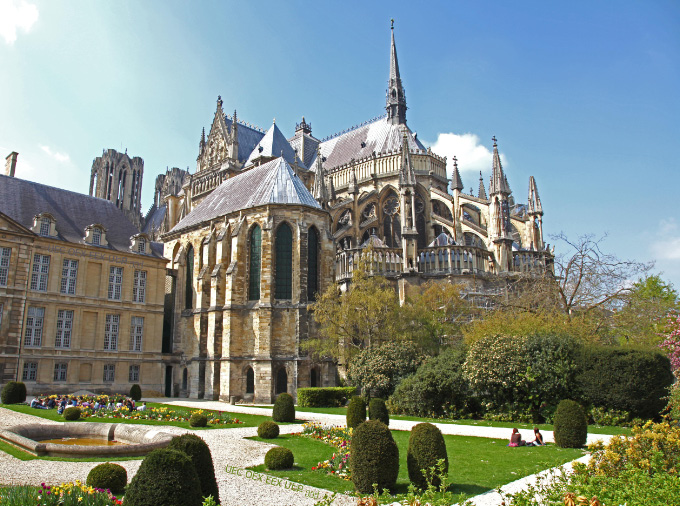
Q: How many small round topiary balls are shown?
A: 5